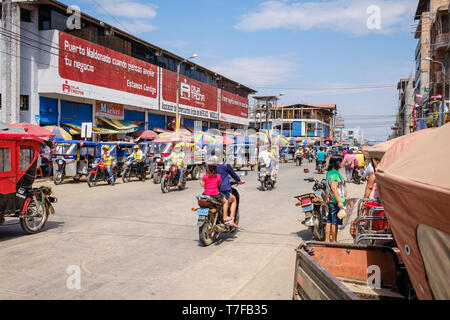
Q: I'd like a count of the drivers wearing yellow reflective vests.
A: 3